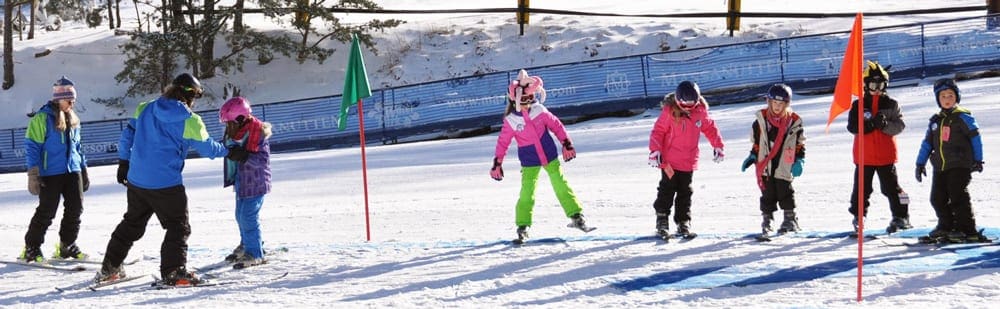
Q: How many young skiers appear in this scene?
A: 6